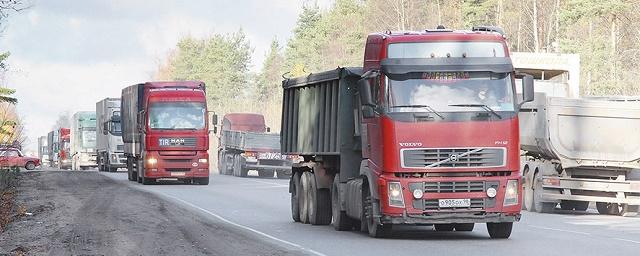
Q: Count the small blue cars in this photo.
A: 0